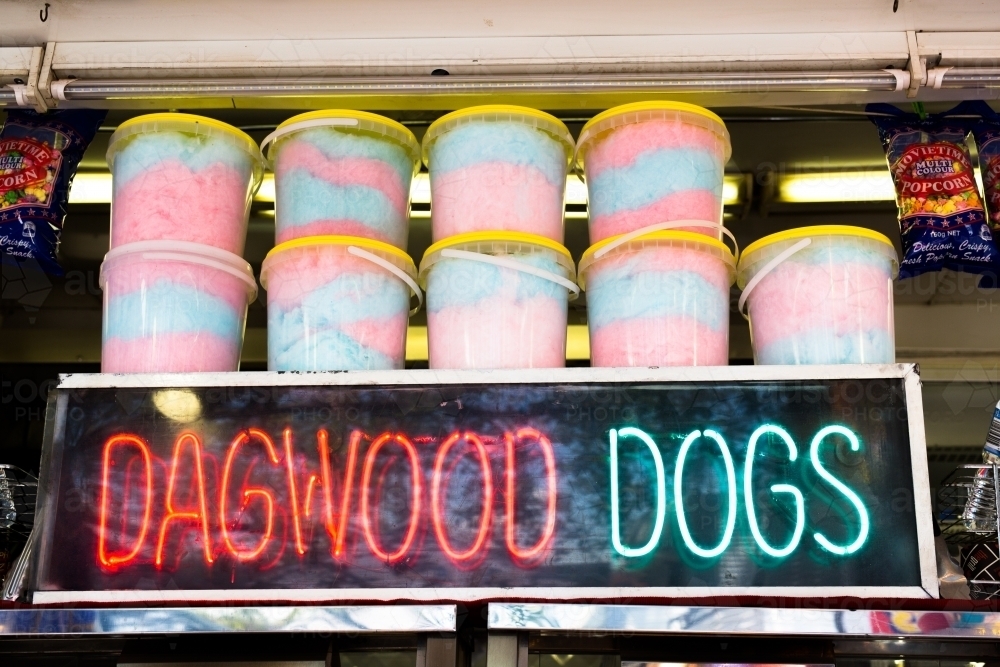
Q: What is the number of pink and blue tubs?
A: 9